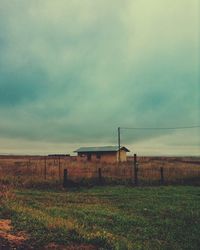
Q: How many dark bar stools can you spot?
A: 0